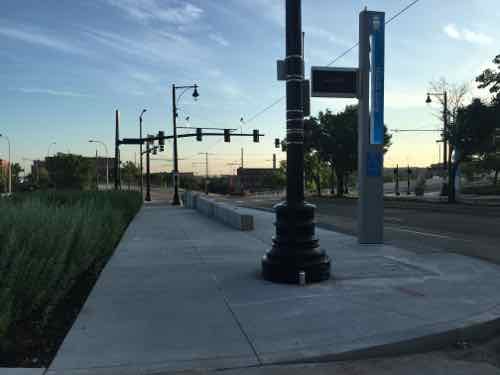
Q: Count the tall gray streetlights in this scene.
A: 3